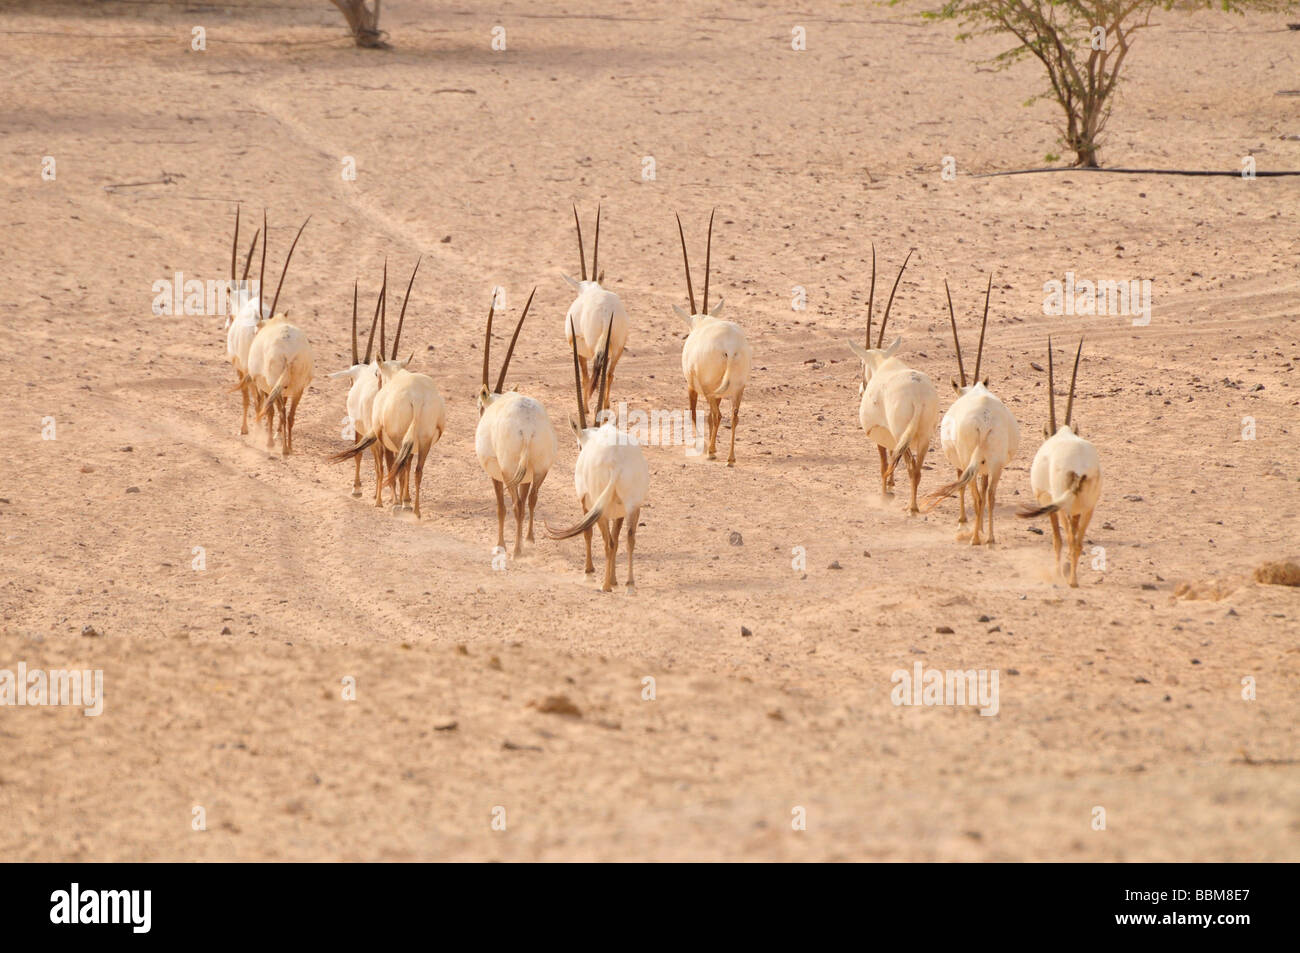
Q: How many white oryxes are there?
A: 11